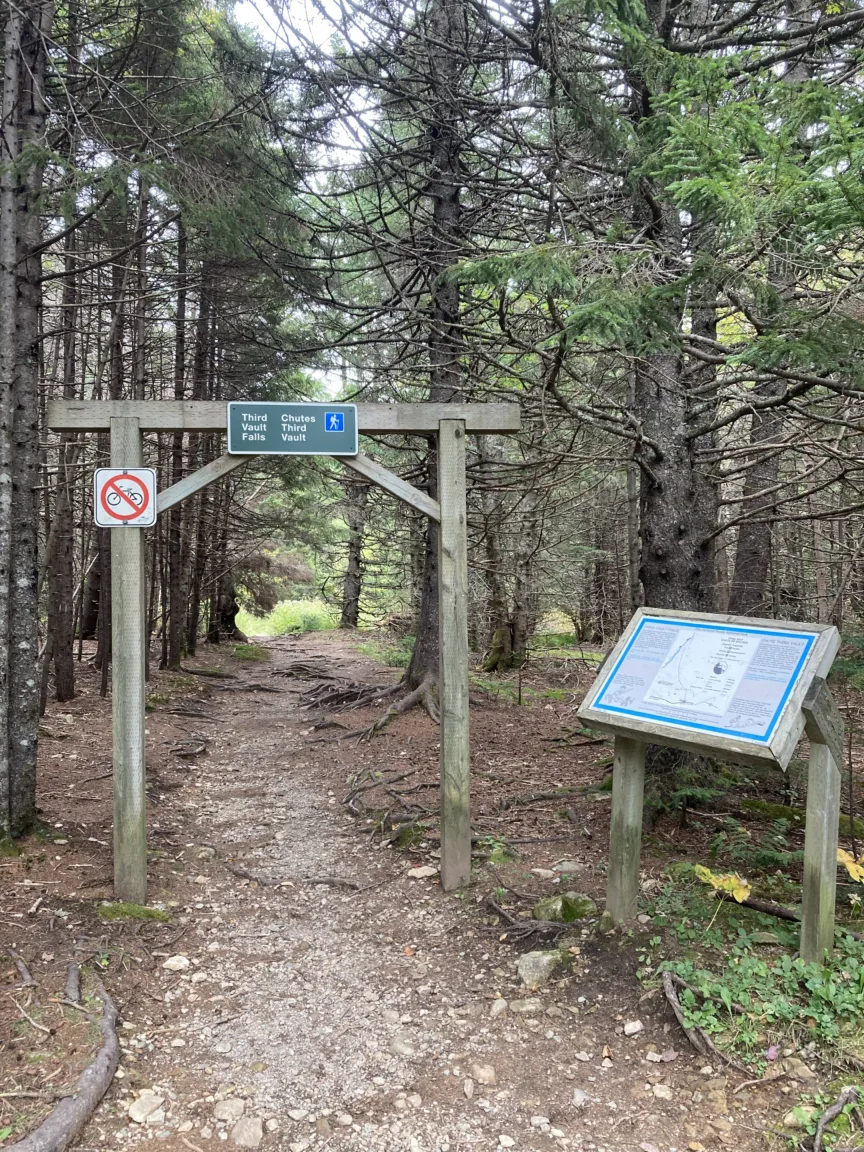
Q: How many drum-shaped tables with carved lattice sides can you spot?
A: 0